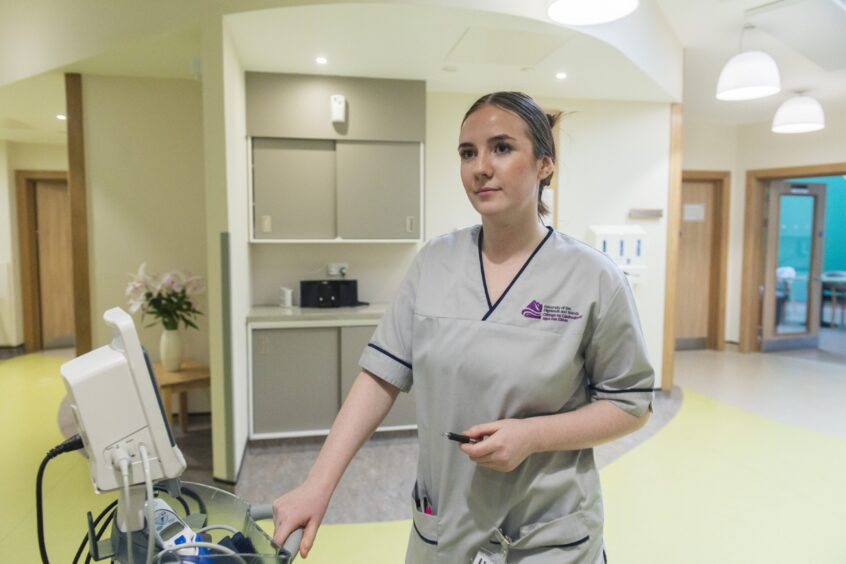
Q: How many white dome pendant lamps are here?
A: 3